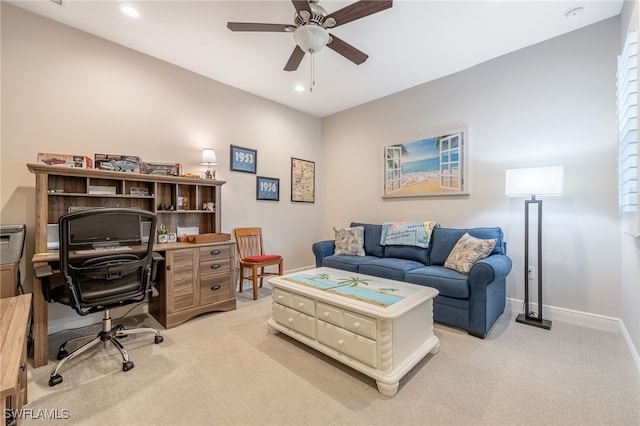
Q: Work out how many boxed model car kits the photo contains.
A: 3